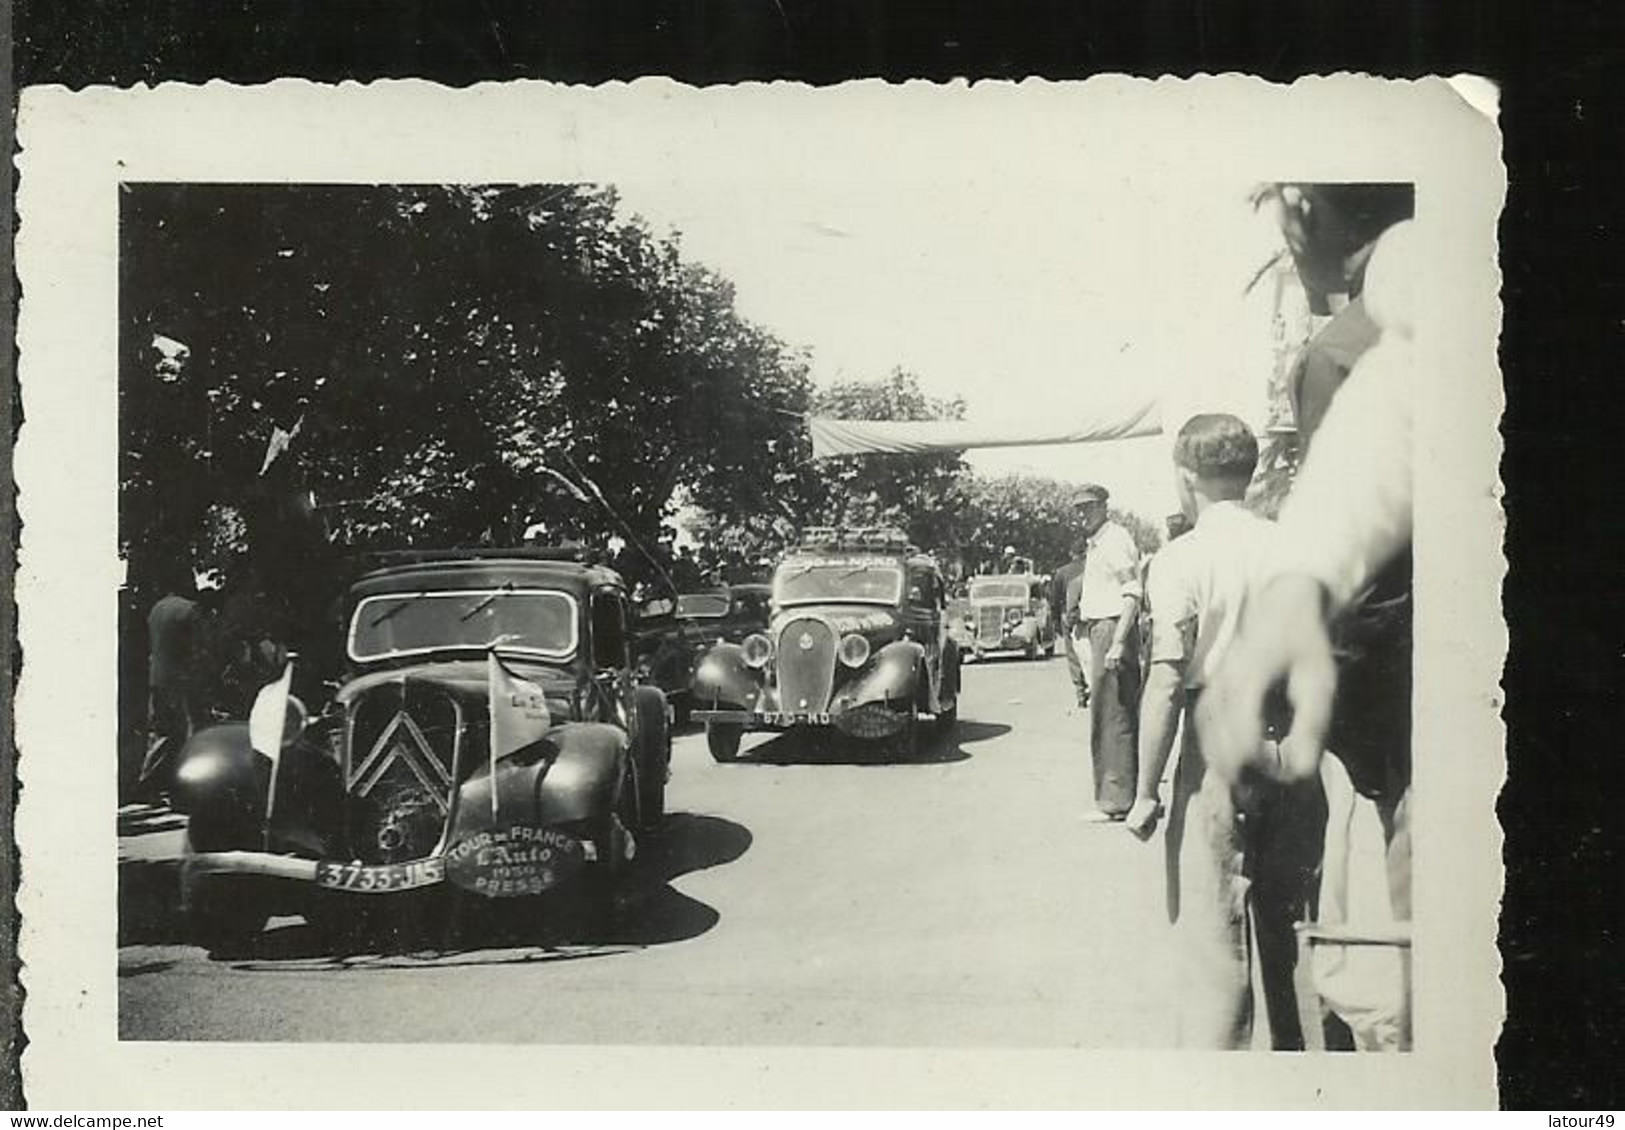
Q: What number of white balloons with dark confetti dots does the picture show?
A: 0